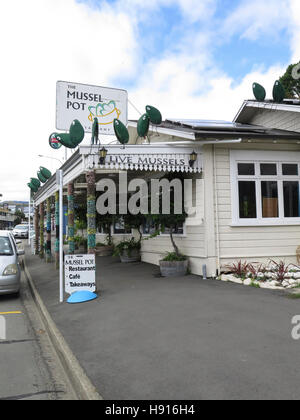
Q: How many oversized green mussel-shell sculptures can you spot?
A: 12